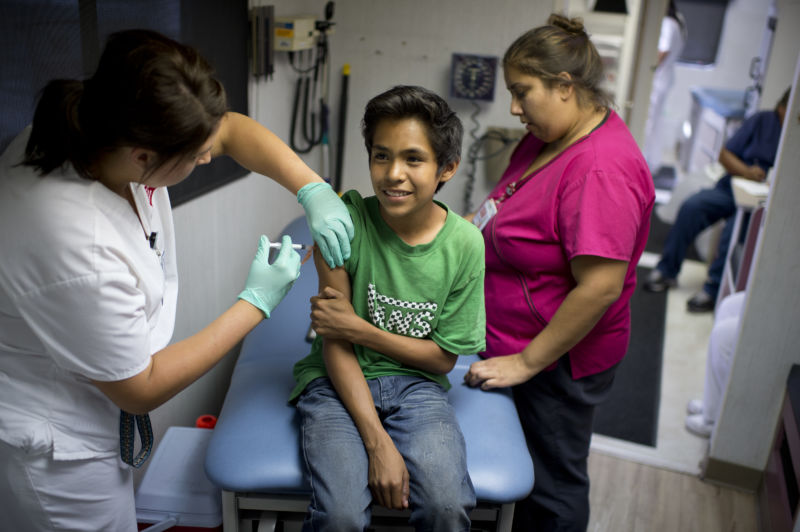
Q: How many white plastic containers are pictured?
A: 1